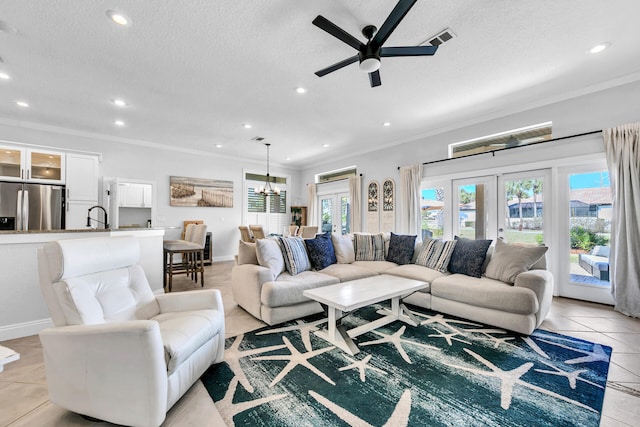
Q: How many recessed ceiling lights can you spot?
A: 12